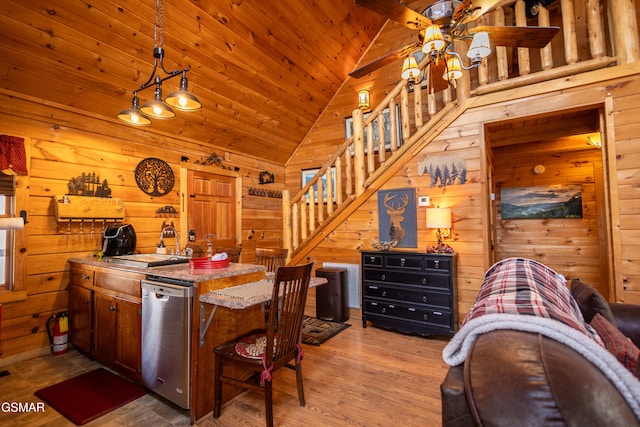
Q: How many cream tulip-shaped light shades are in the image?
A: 4